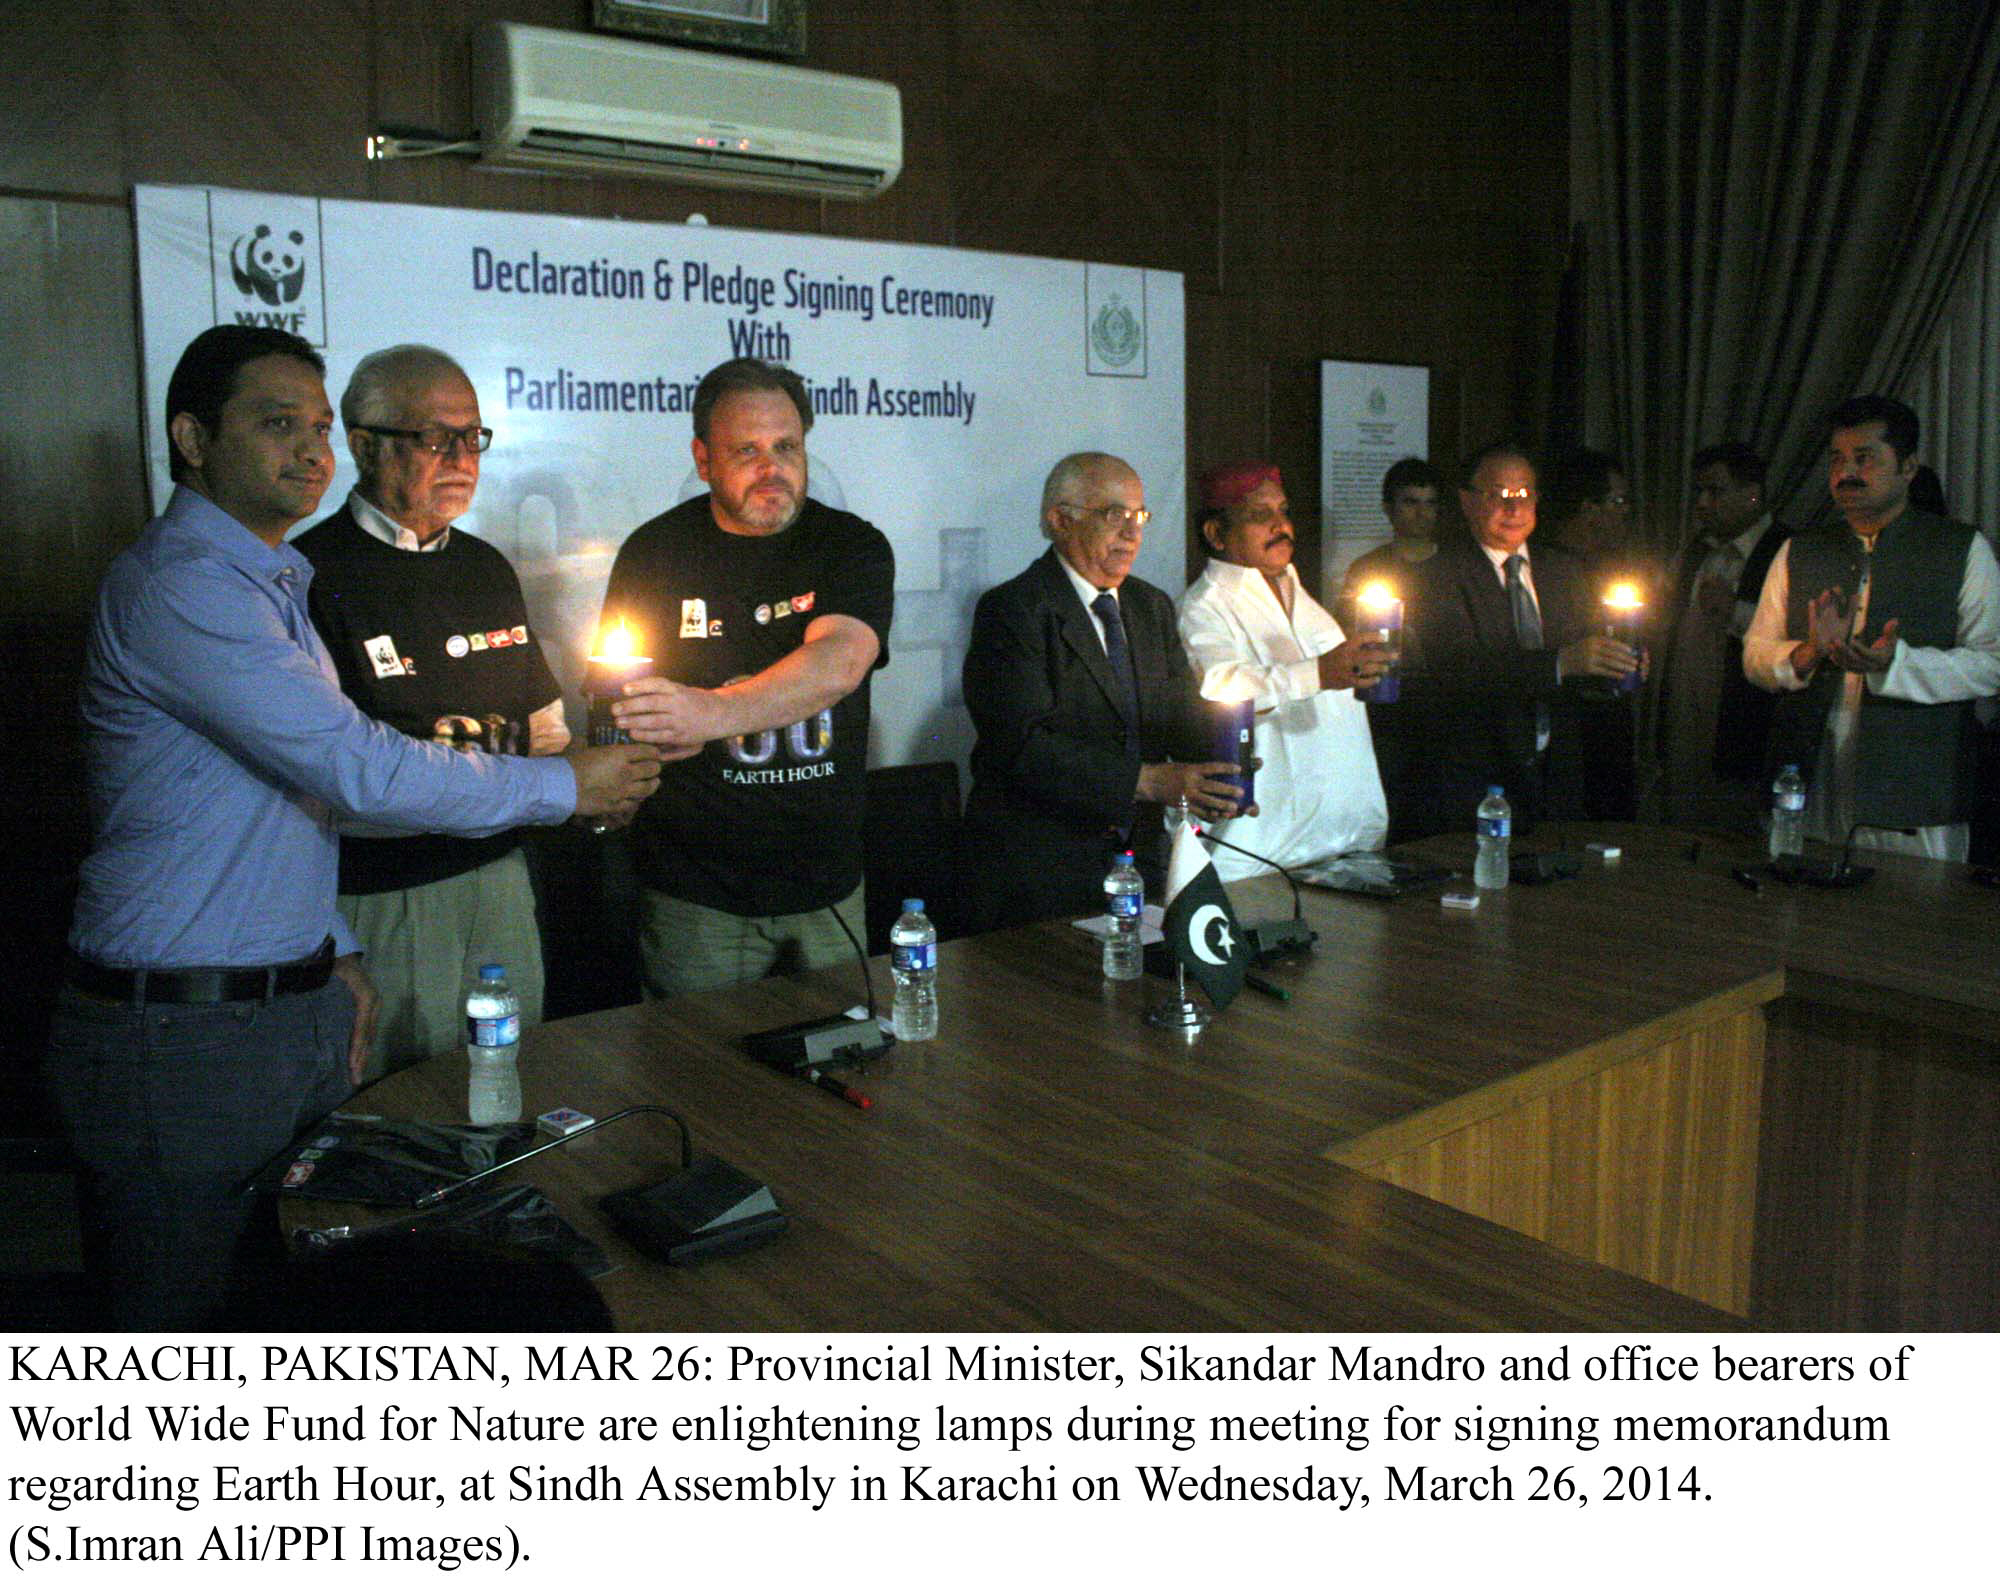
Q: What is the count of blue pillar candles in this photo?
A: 4